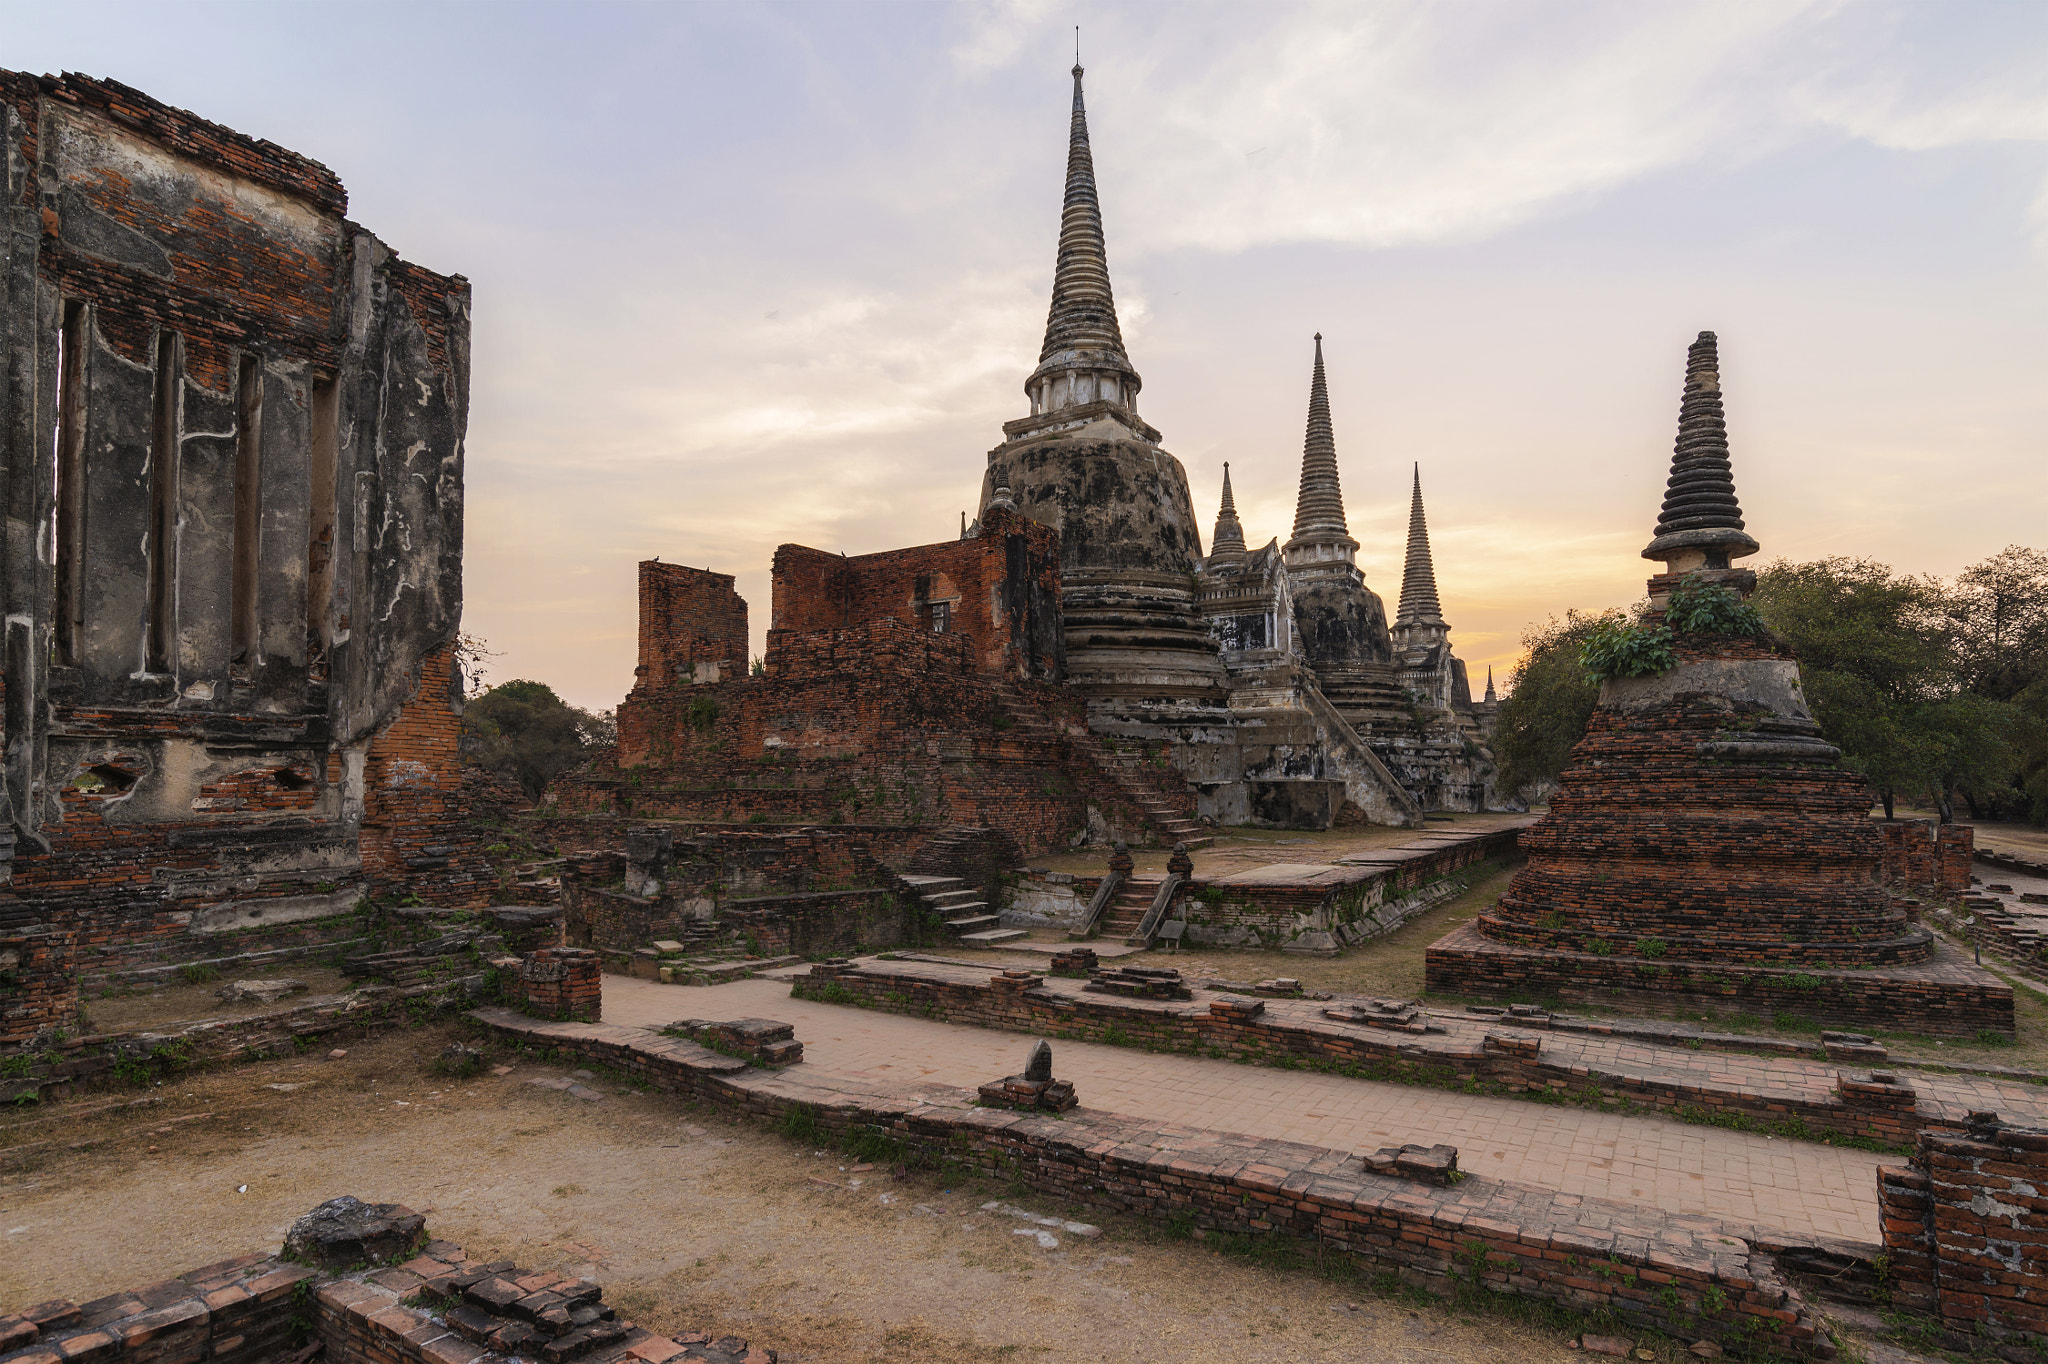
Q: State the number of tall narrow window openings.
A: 4